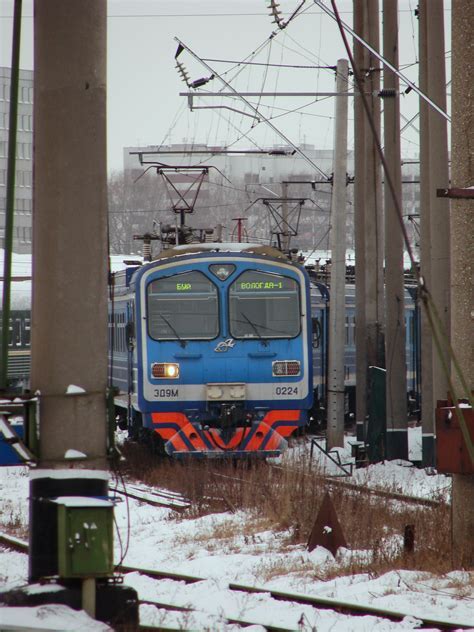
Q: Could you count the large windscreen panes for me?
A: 2